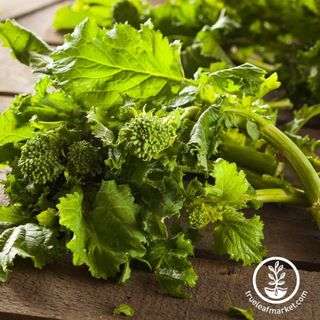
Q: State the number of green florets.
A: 4